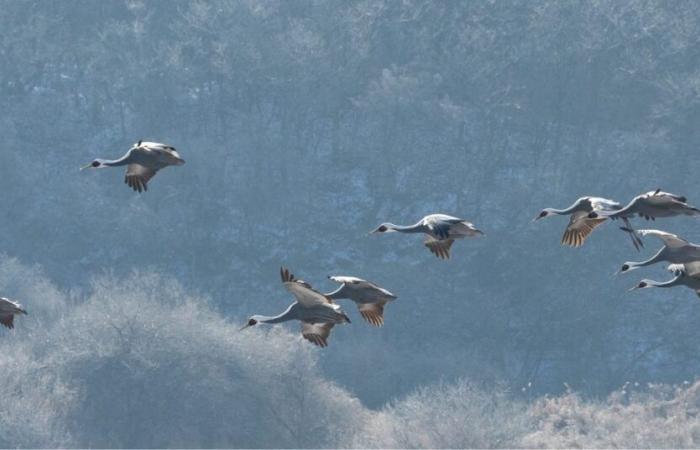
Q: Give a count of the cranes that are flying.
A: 9